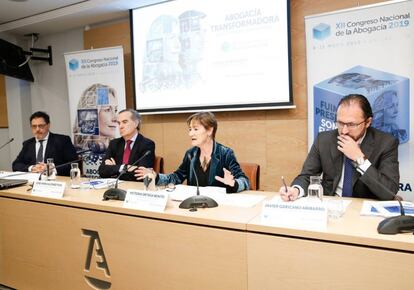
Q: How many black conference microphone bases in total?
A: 3